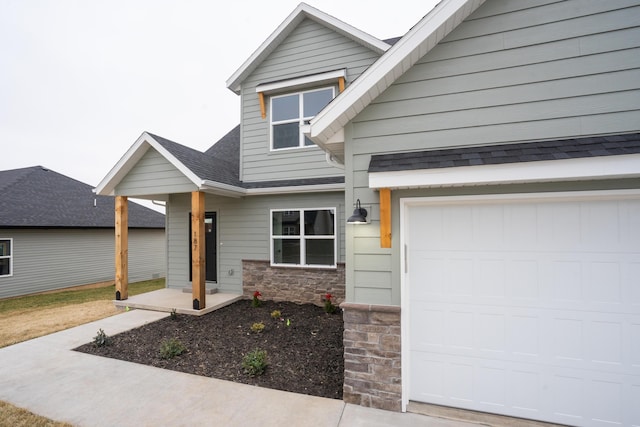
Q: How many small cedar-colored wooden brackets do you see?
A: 3